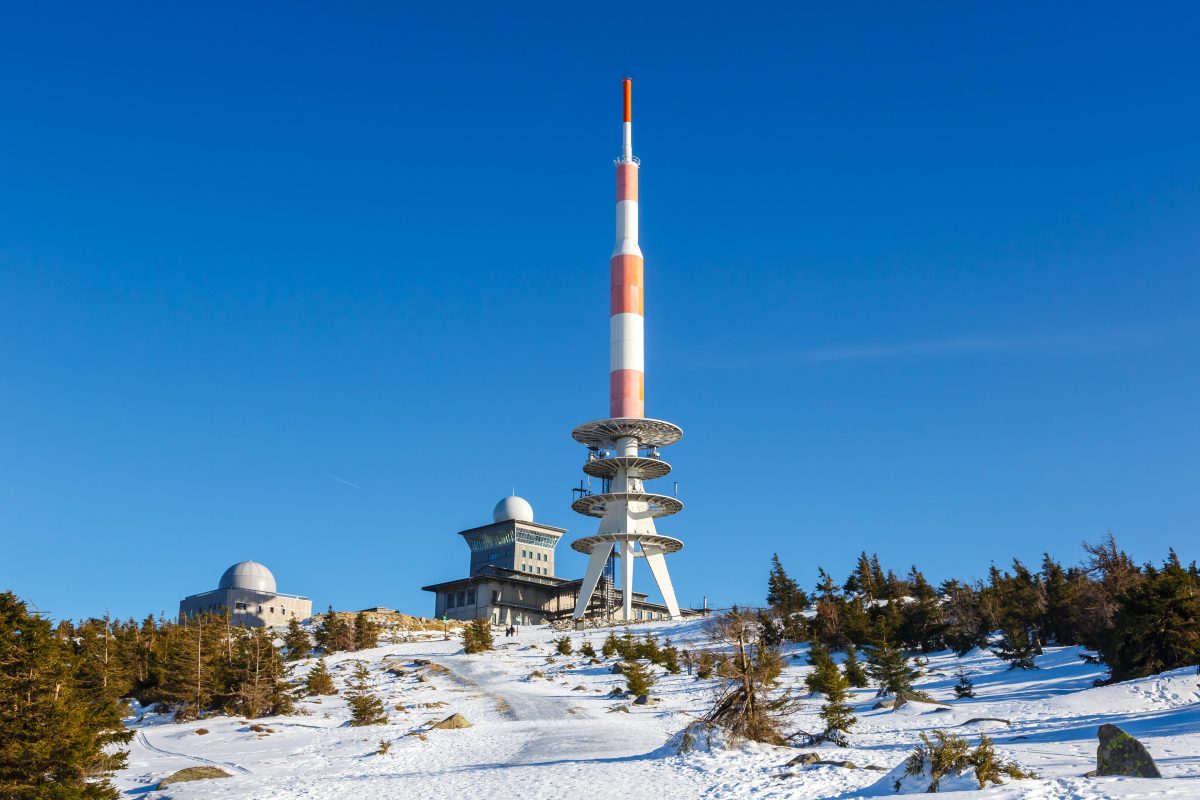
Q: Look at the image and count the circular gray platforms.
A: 4